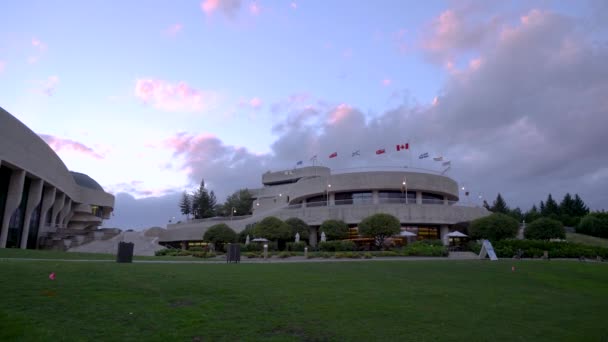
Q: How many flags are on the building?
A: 9